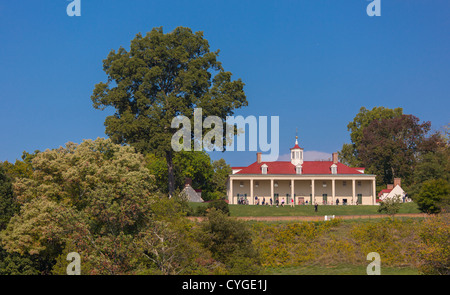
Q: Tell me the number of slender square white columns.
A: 8